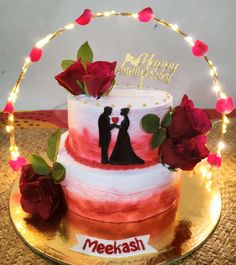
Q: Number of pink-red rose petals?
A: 8